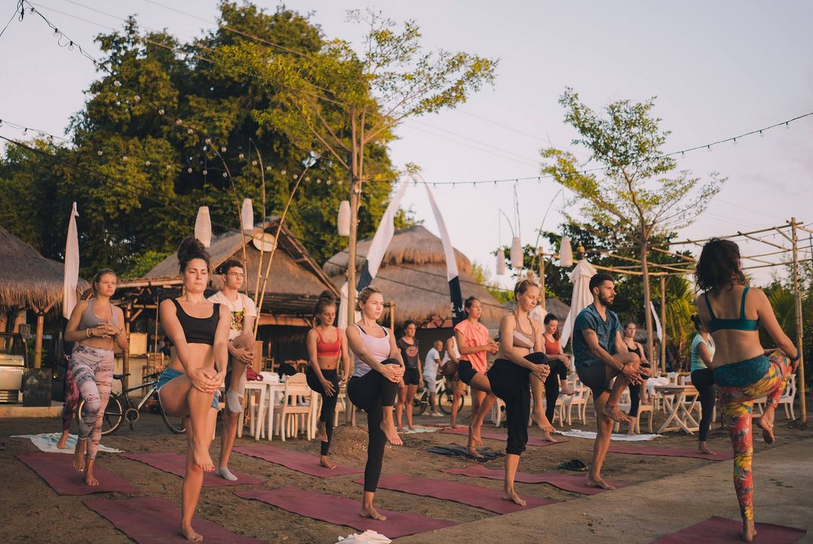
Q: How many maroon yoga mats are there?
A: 10